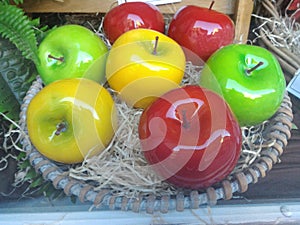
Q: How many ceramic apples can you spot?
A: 7